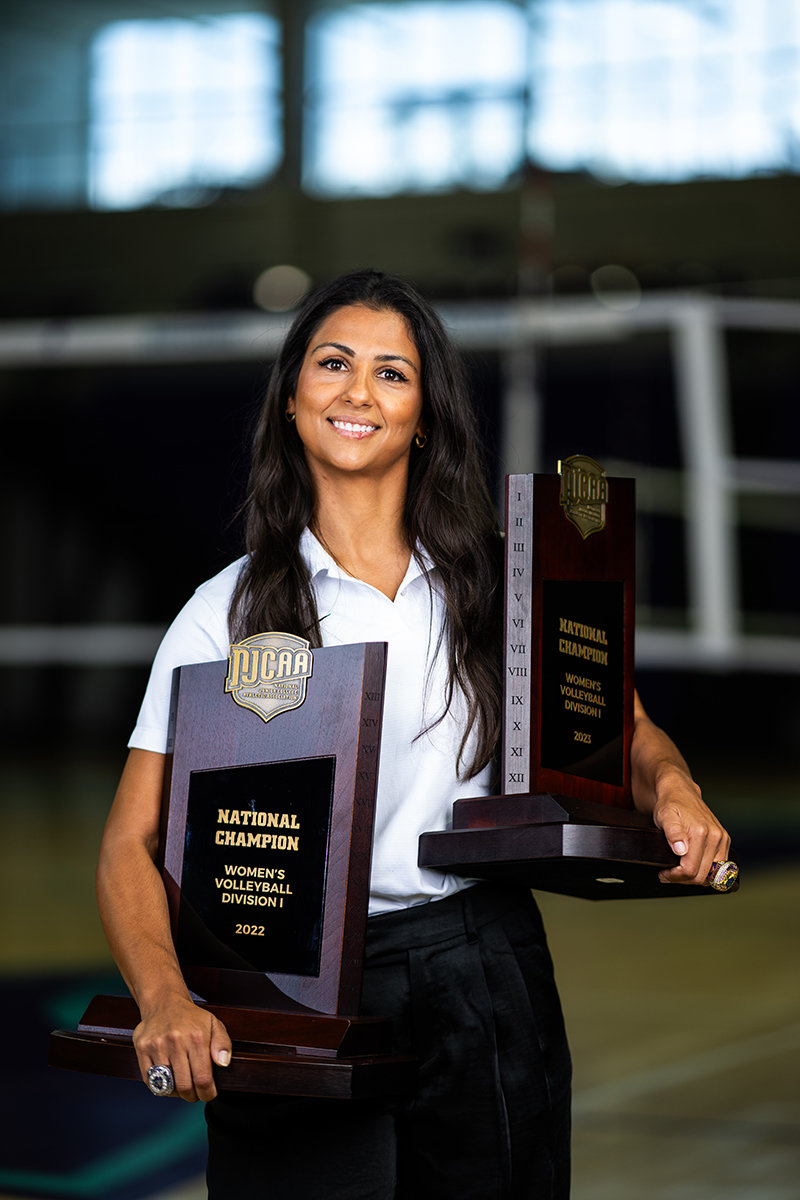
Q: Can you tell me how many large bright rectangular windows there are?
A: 3